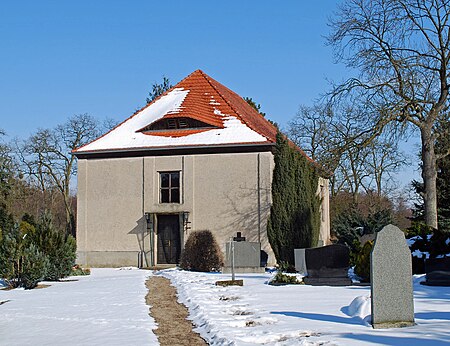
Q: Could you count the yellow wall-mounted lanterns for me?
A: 0